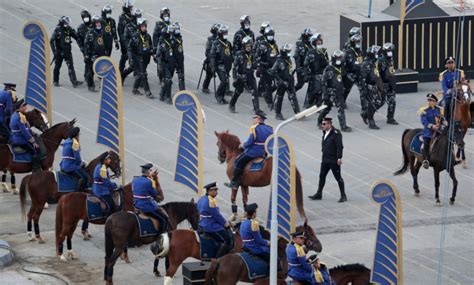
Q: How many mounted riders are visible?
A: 12